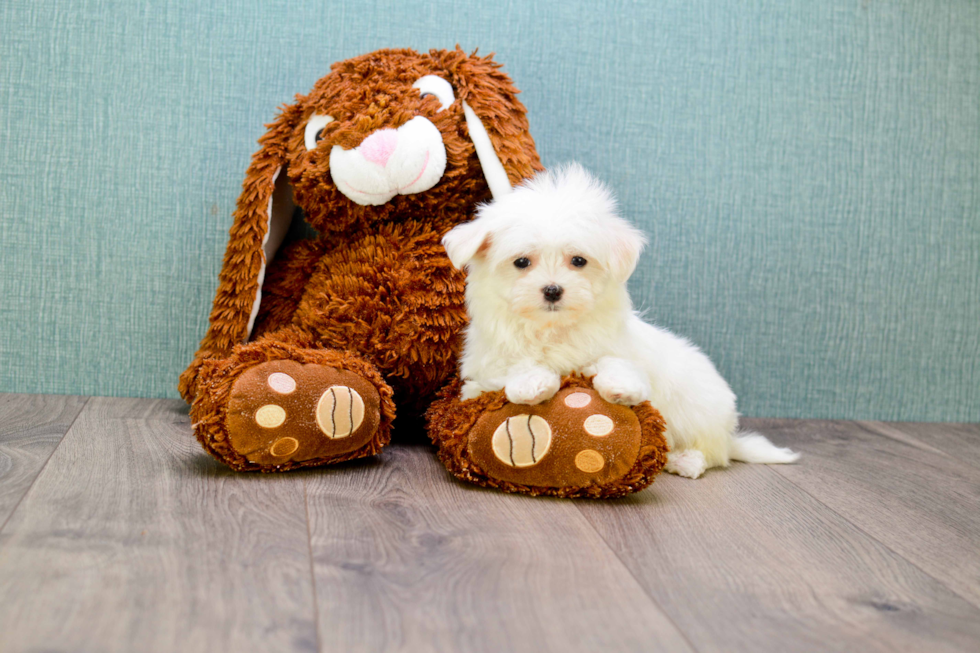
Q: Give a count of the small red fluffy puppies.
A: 0